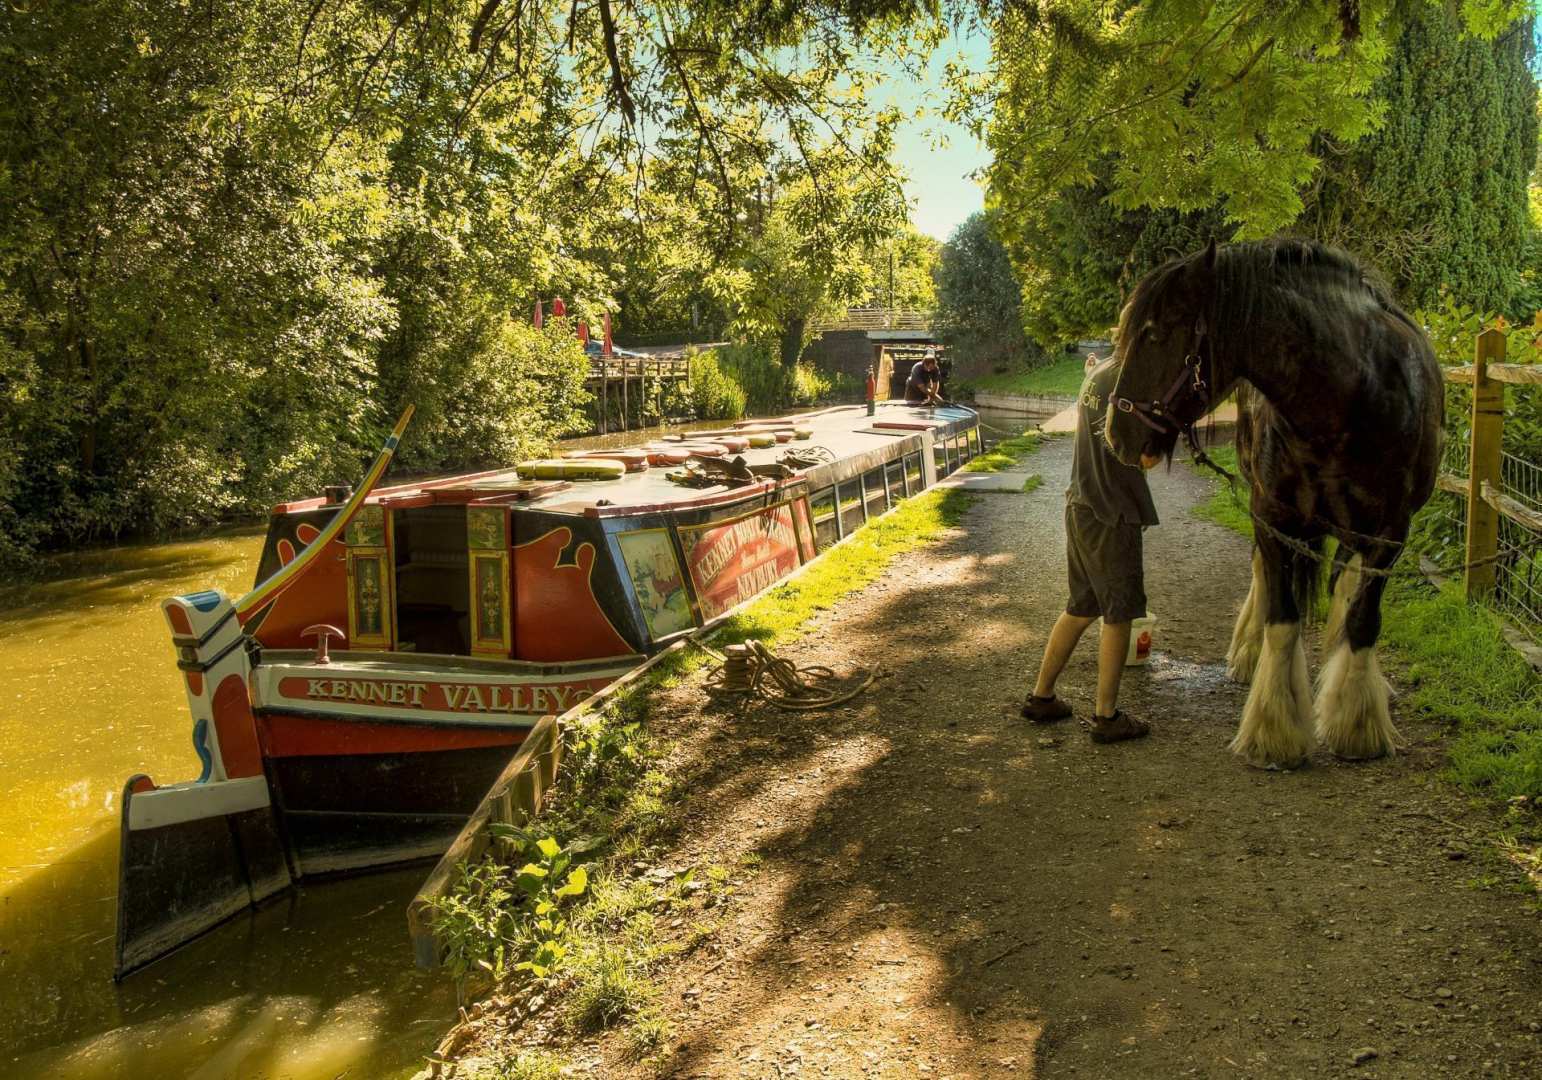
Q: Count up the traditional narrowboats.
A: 1